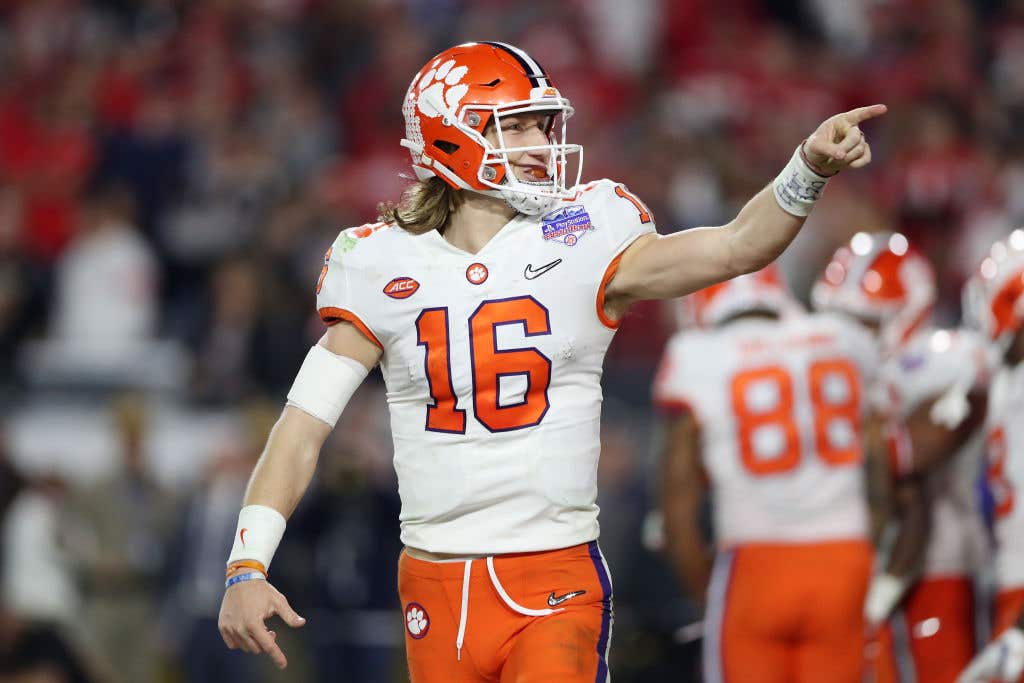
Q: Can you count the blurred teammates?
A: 3